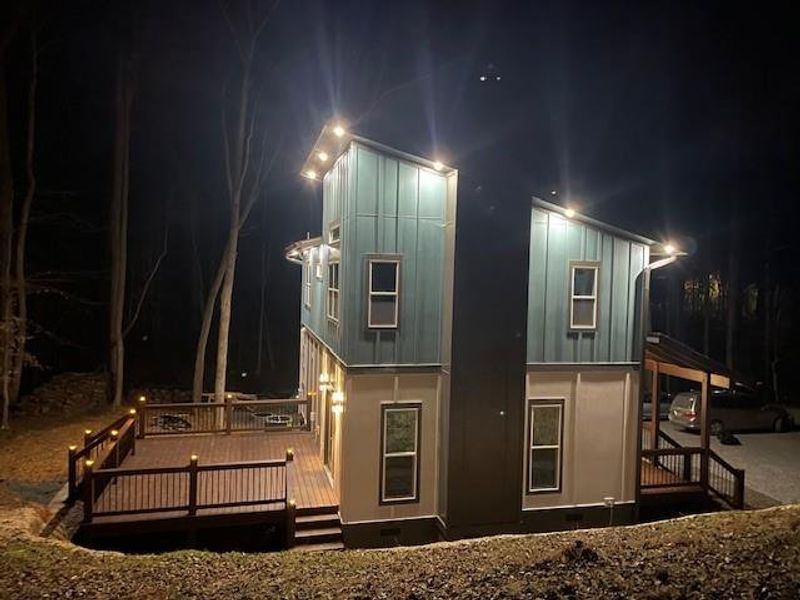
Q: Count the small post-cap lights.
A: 11